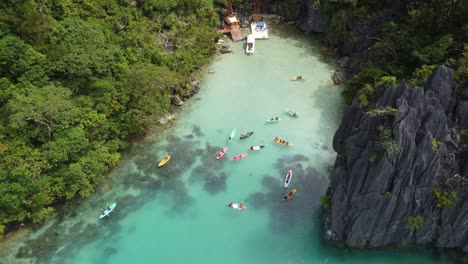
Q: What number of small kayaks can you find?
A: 14